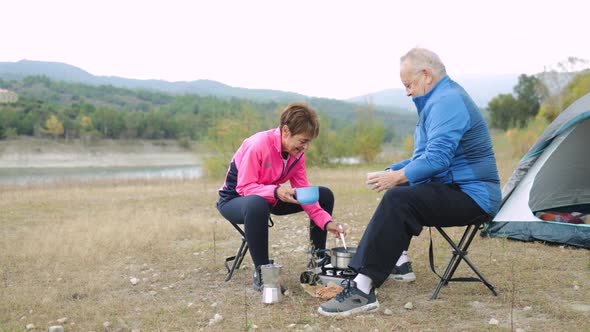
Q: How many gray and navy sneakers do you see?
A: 2